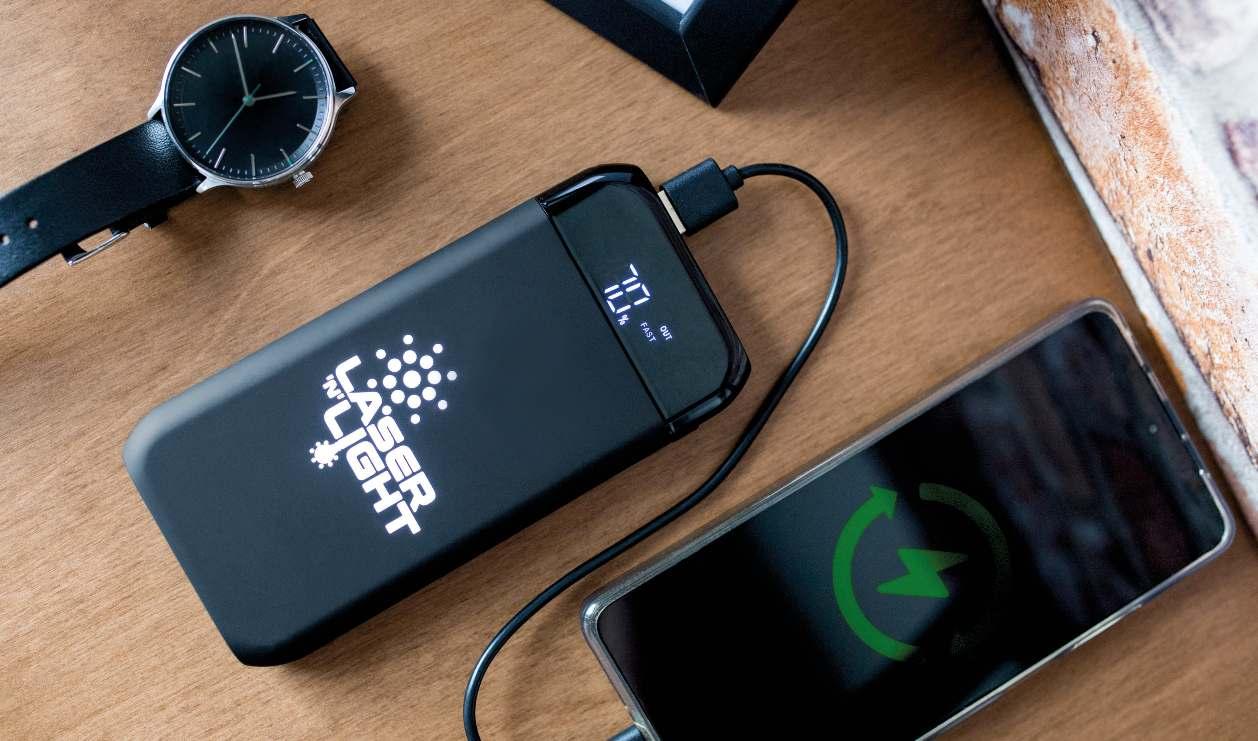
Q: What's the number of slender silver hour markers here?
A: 12